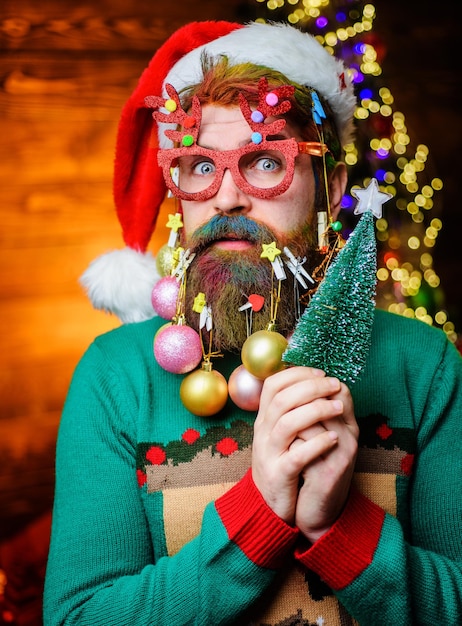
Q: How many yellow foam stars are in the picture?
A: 4